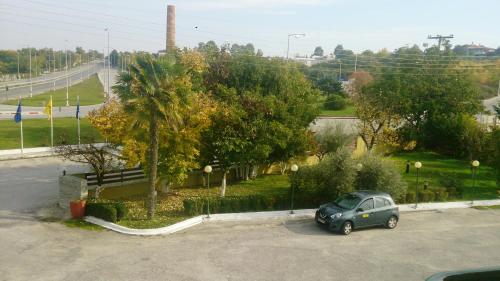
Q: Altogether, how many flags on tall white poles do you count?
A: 3